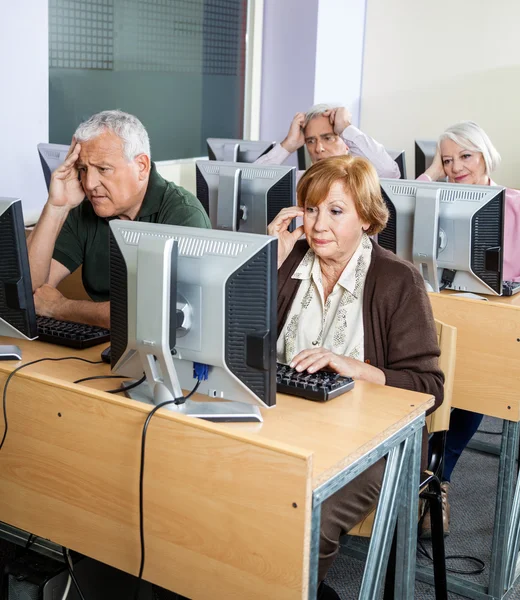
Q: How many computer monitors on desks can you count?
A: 8